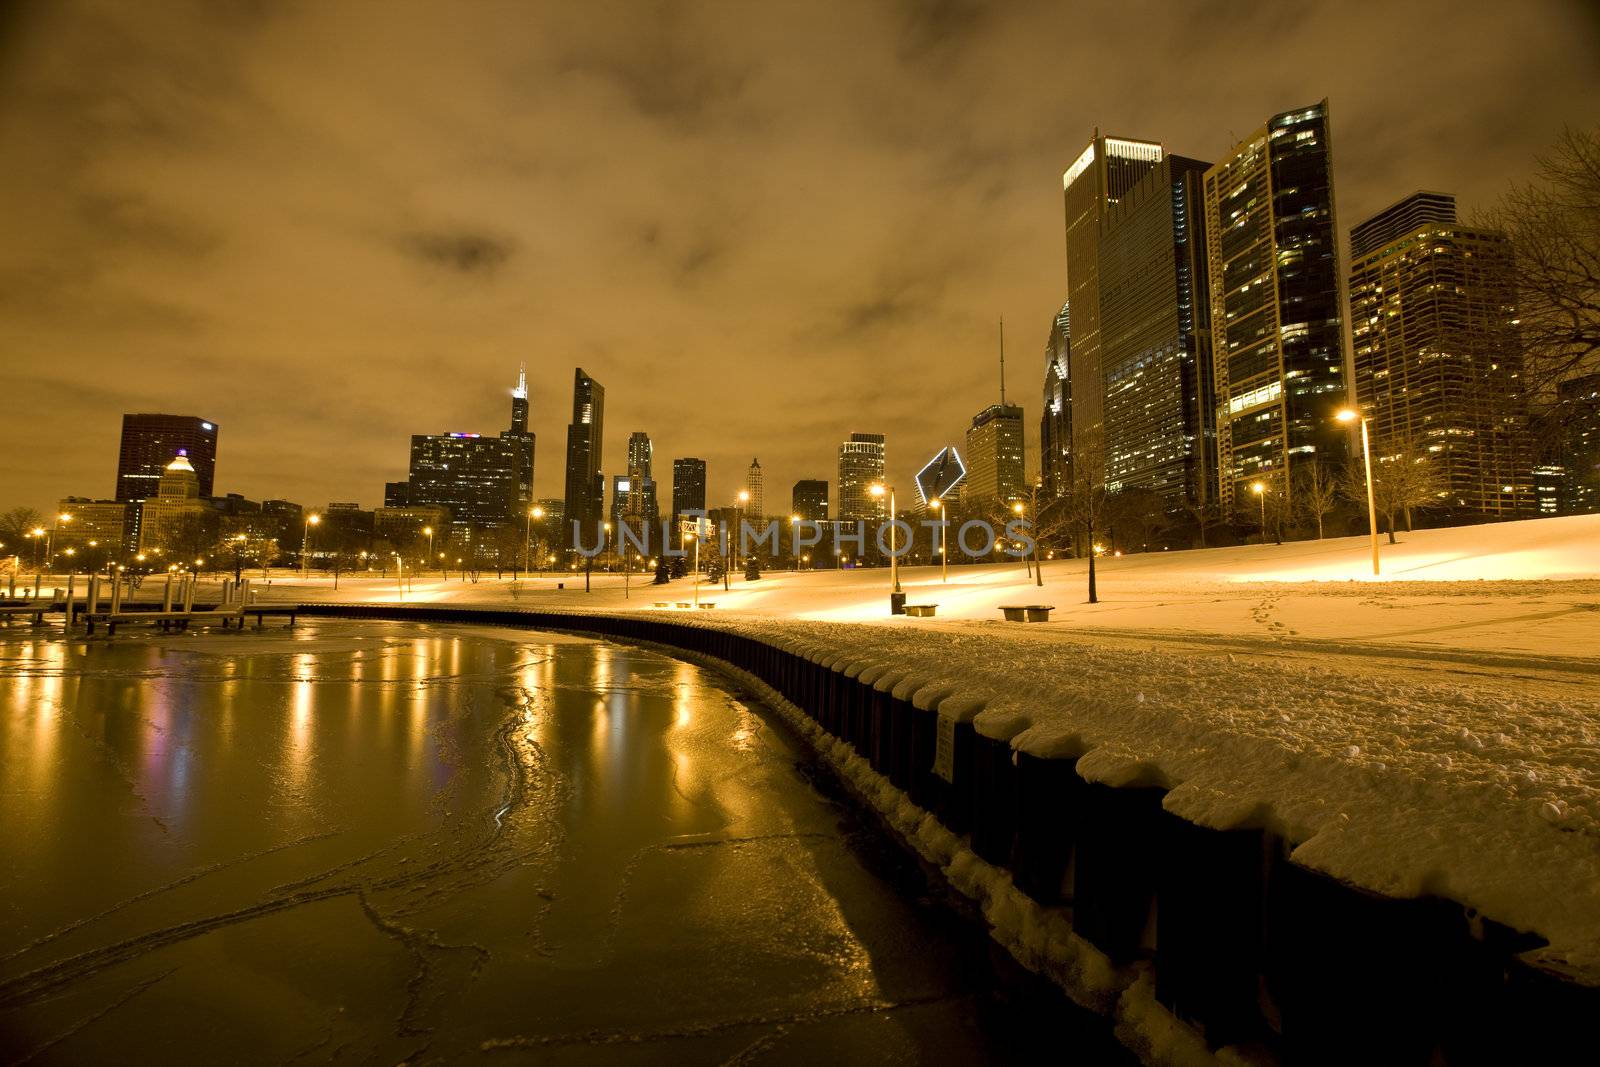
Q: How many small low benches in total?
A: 5